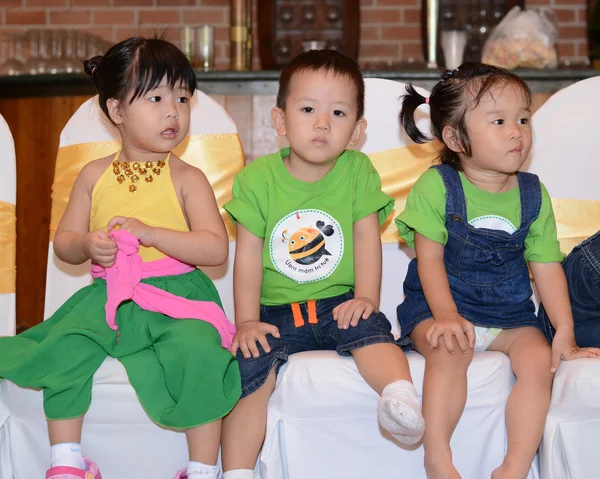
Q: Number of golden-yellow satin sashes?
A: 4